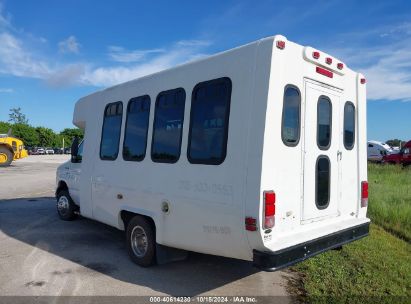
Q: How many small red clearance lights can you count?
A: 5